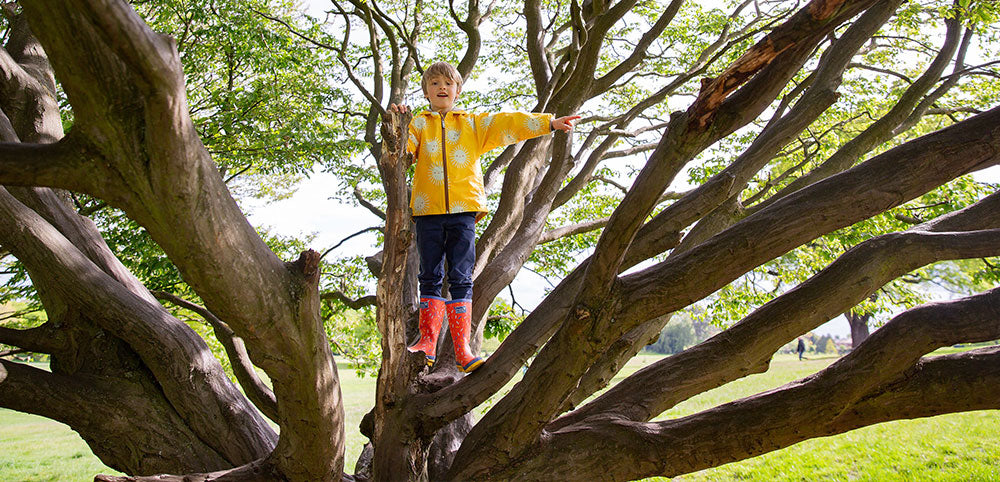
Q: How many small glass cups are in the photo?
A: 0